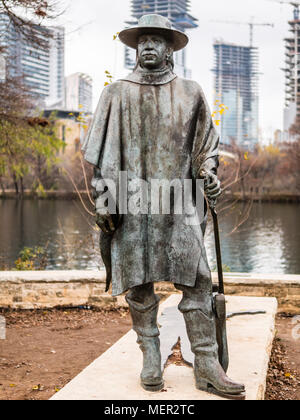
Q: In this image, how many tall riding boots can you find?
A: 2